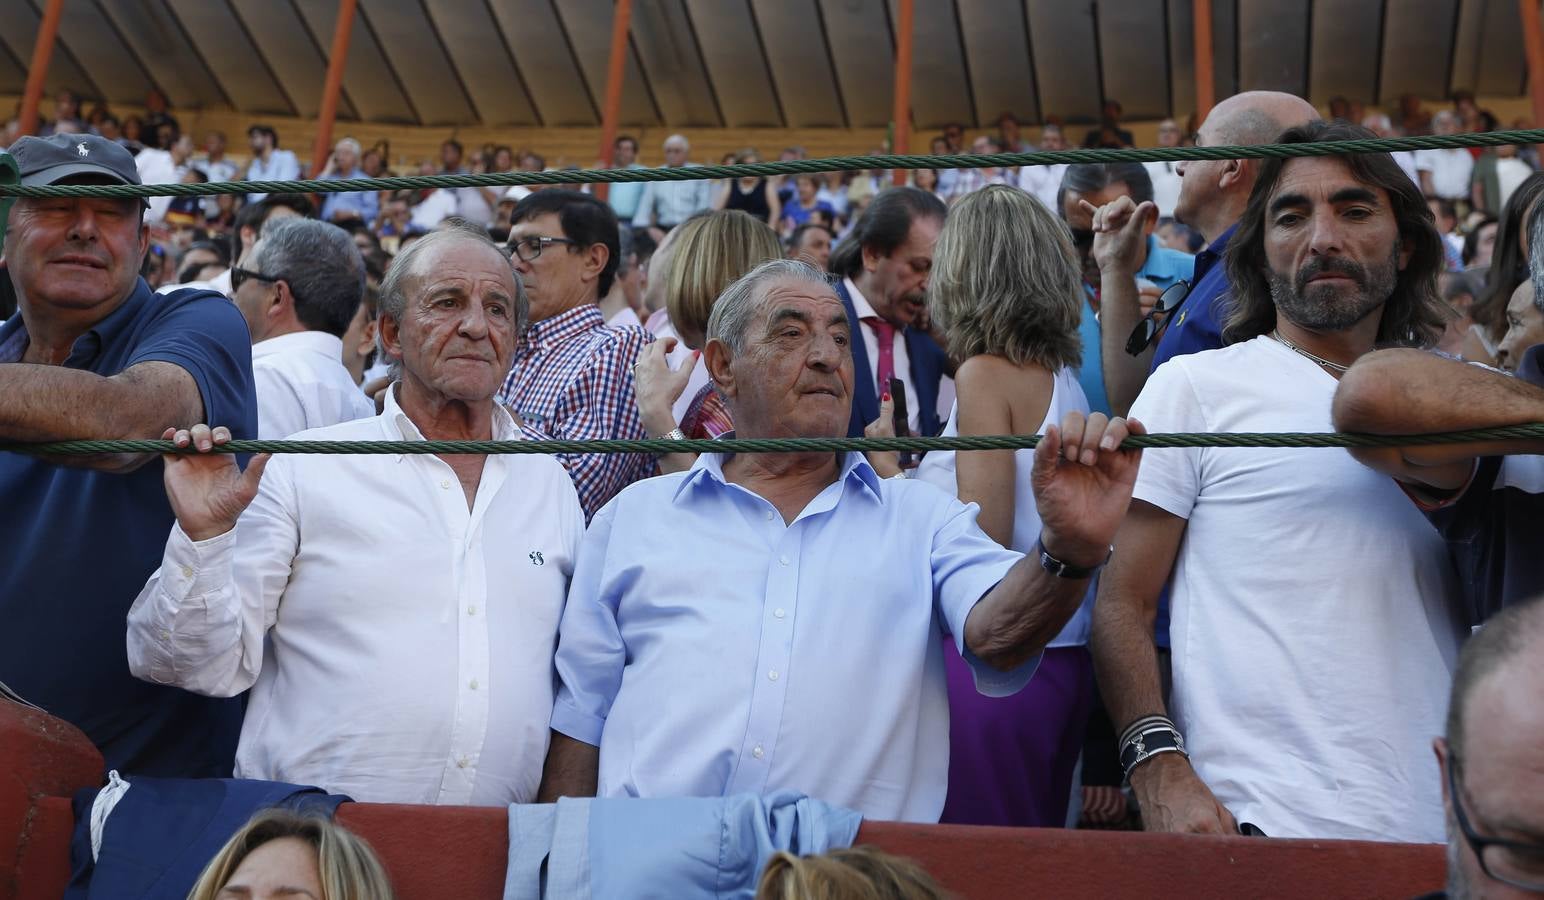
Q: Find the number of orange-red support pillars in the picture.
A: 6